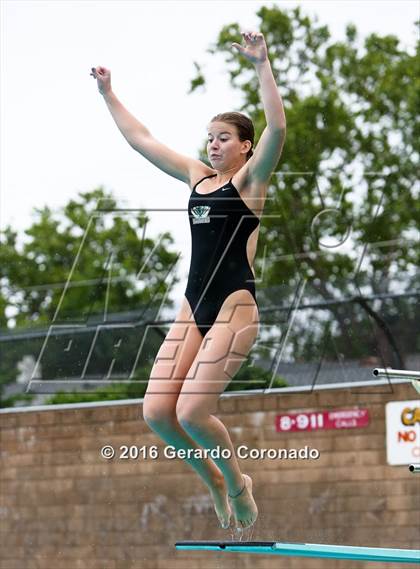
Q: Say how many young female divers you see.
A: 1